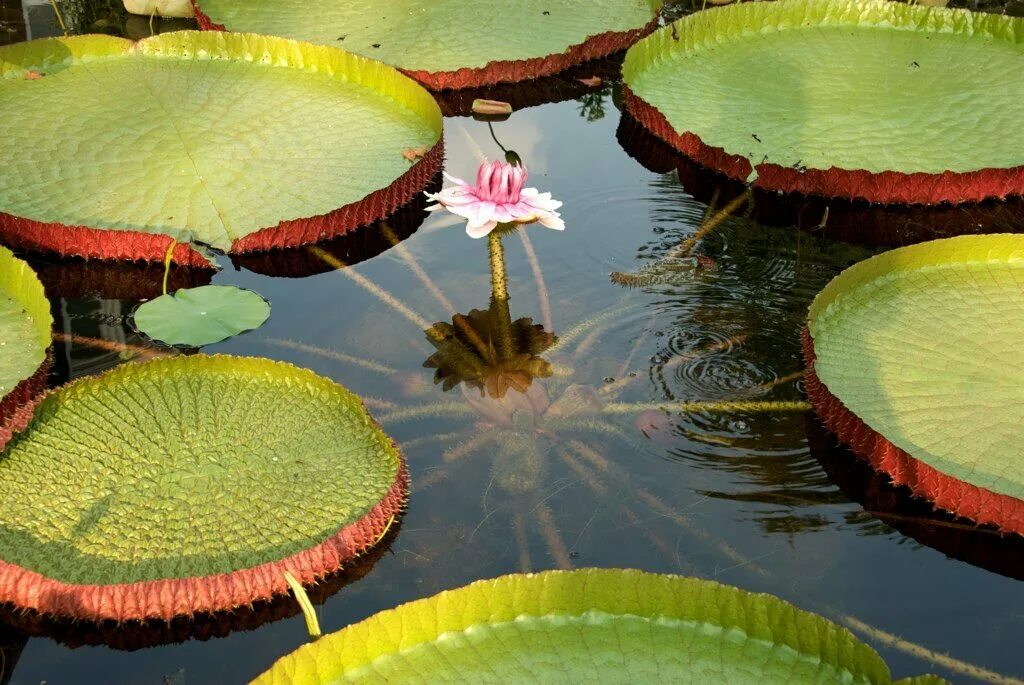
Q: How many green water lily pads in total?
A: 8